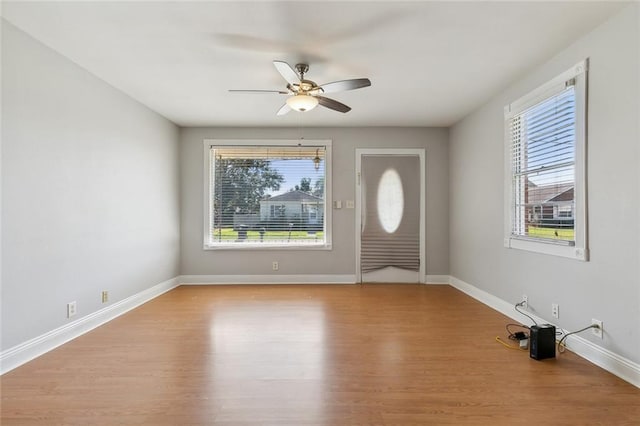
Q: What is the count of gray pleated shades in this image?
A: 1